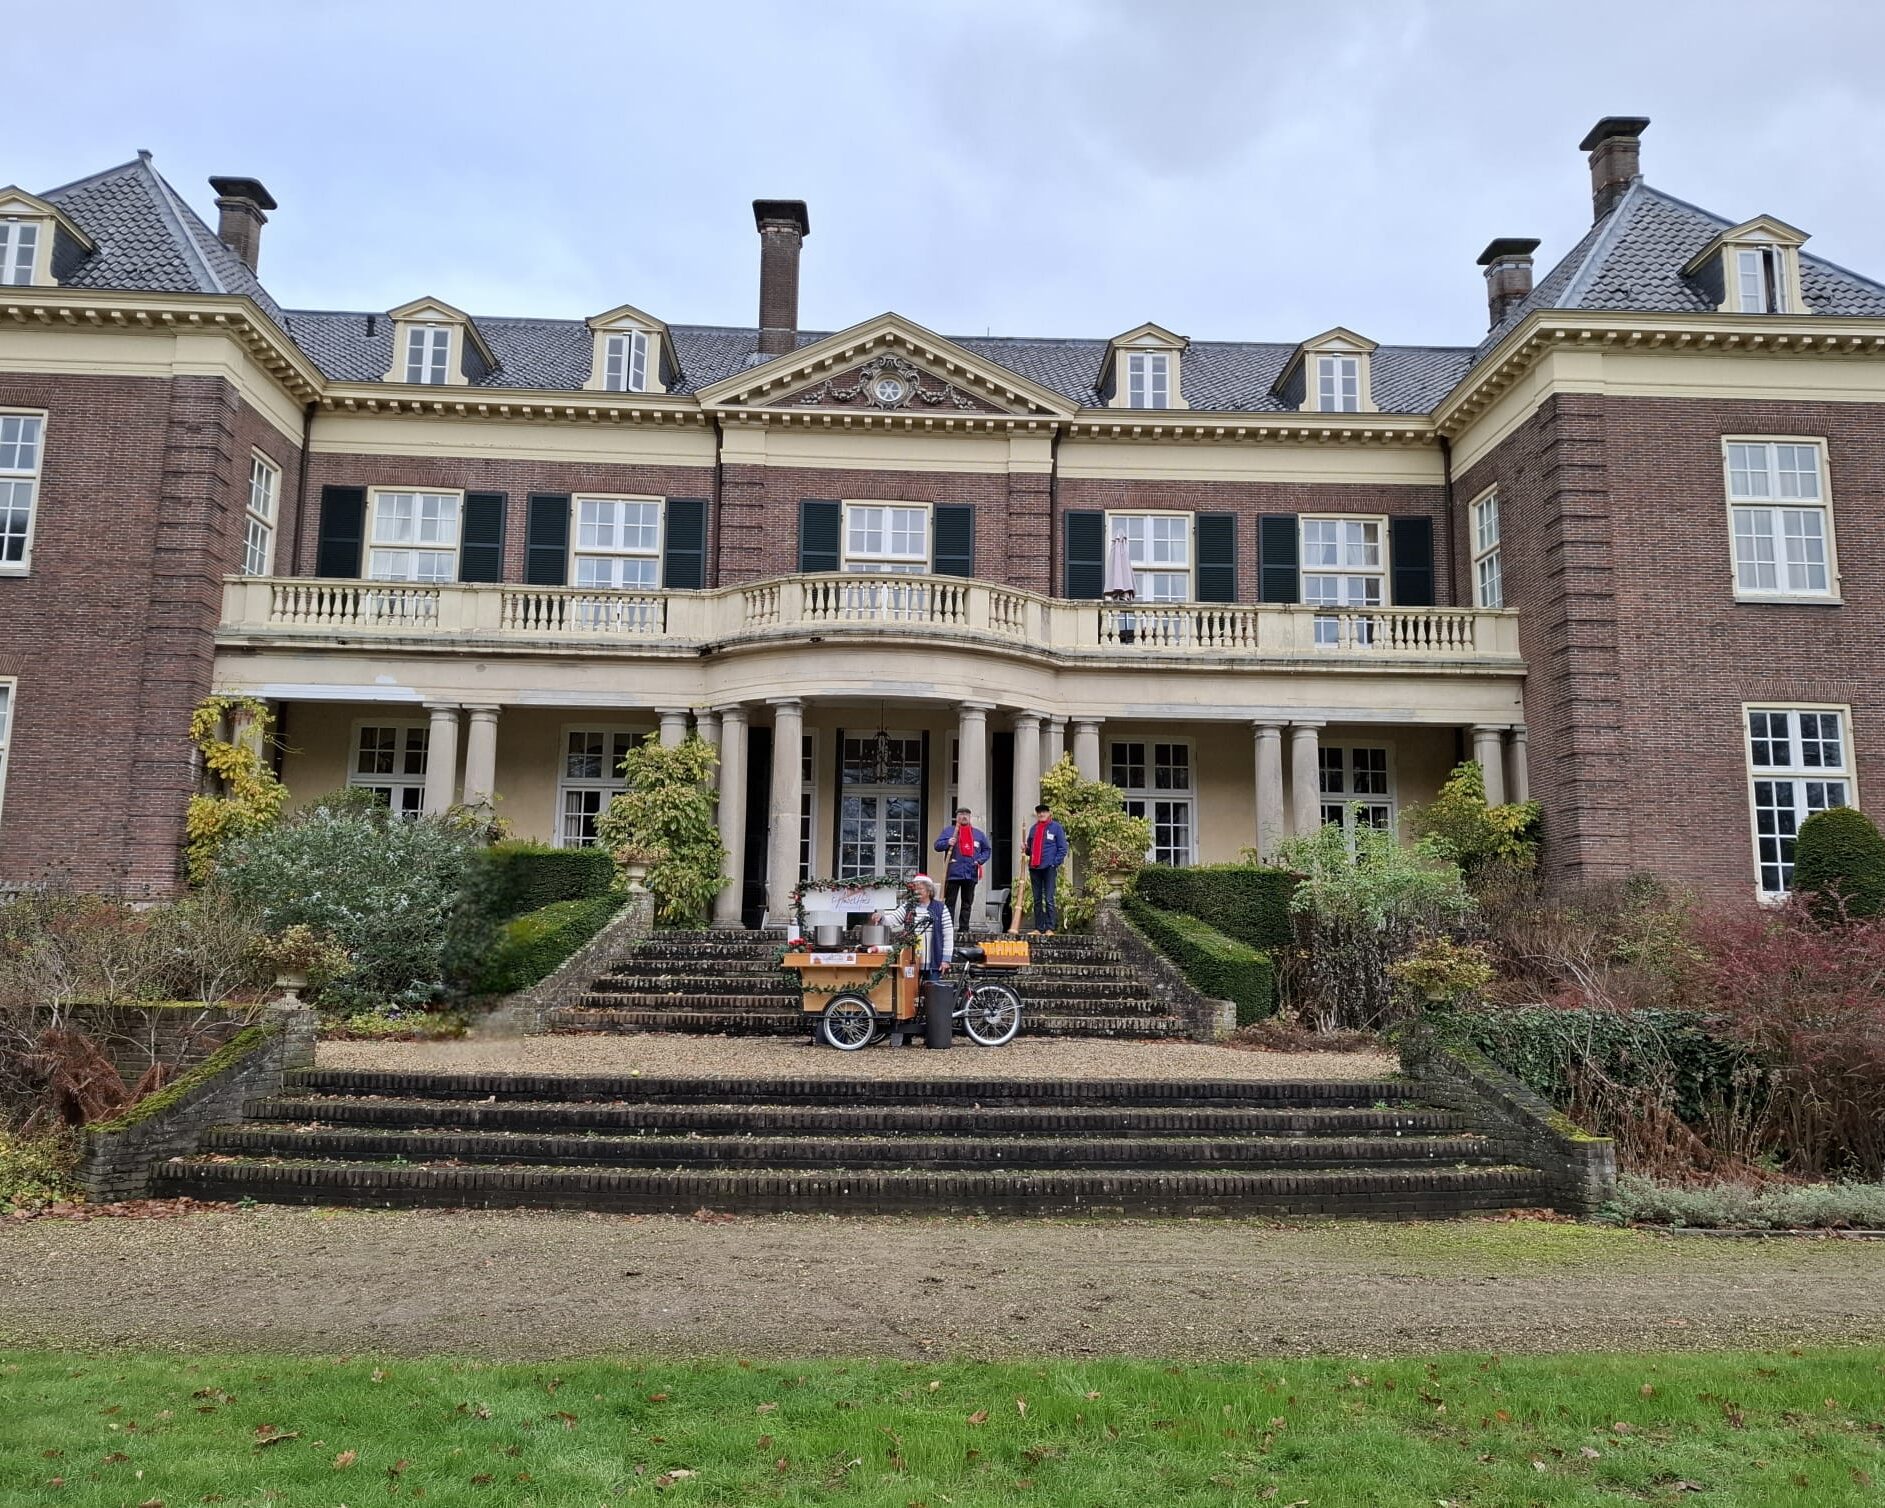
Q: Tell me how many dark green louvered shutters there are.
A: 10